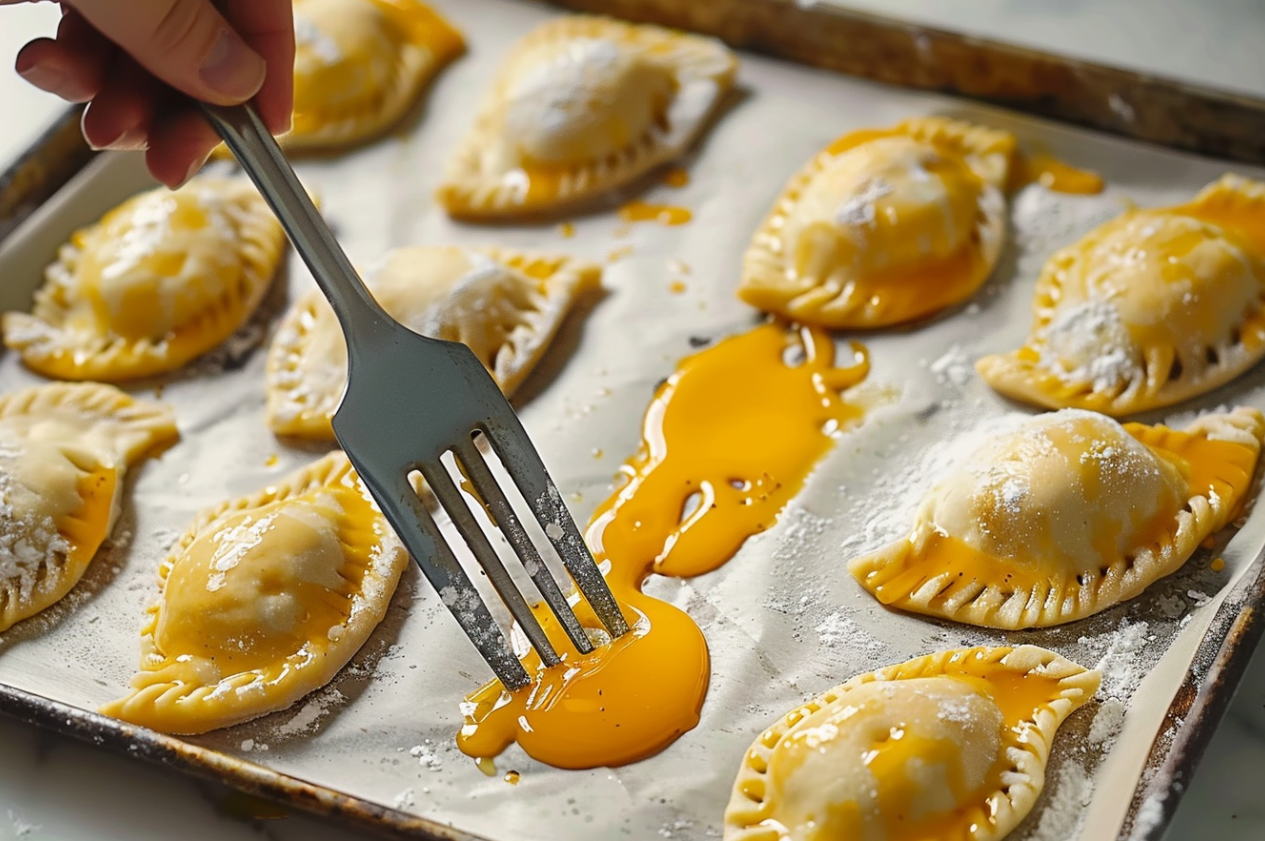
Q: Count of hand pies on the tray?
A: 10